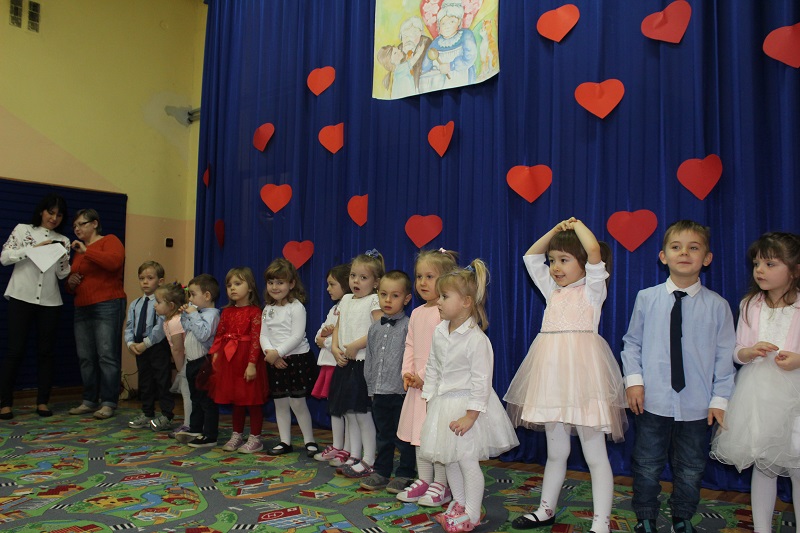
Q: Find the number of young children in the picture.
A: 13